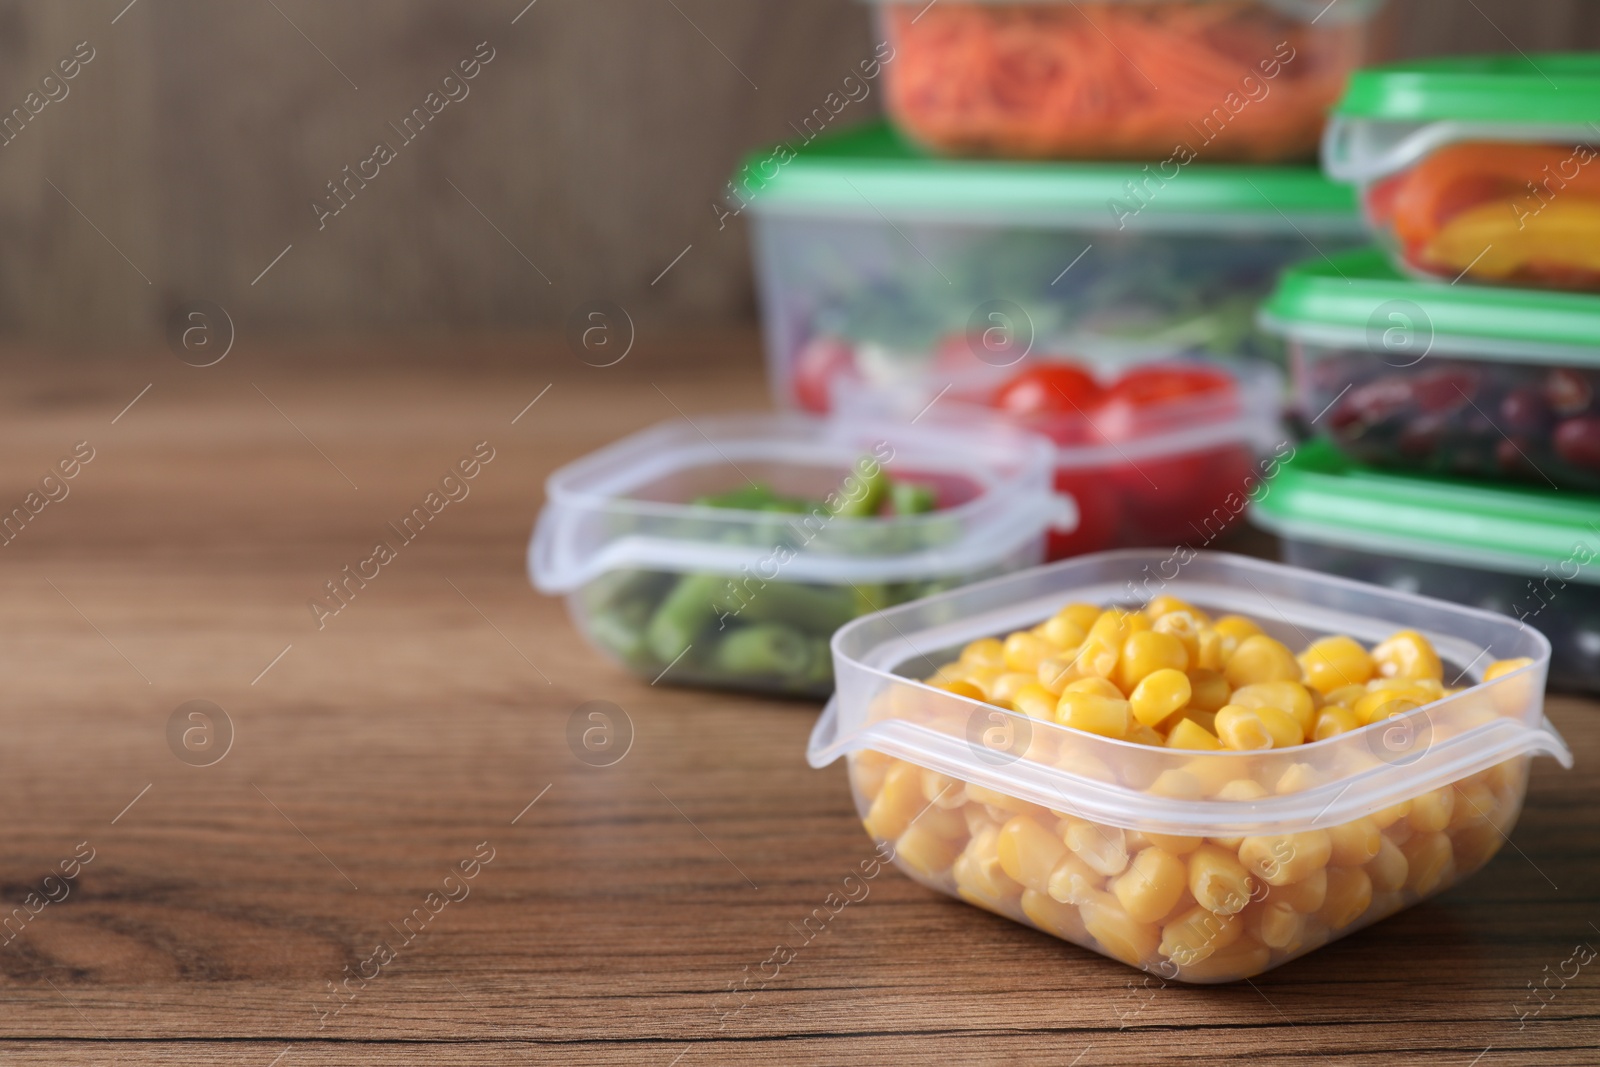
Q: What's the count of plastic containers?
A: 8